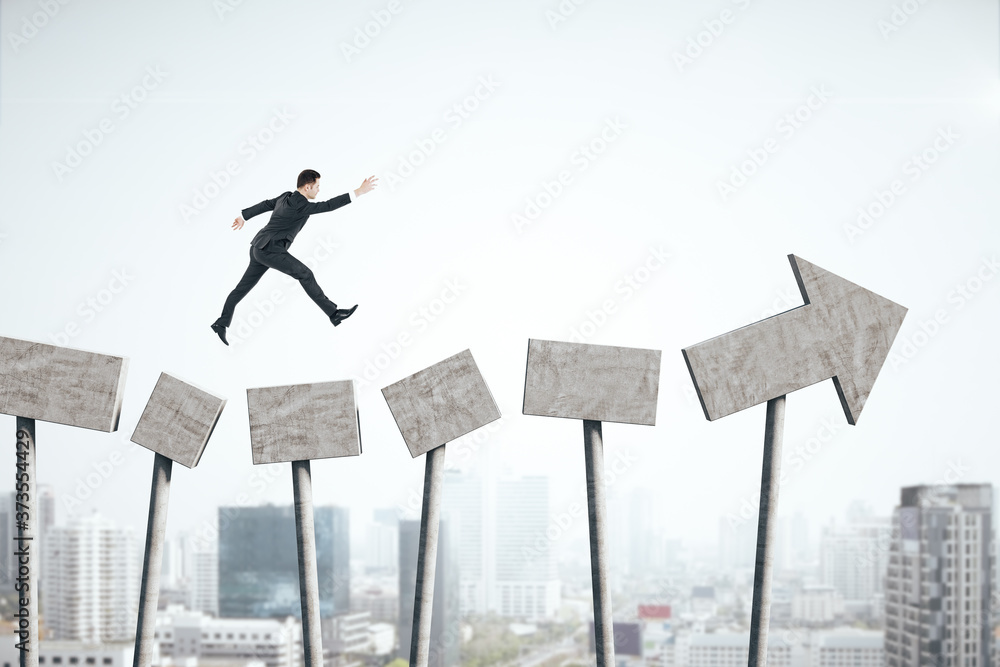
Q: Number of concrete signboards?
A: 6